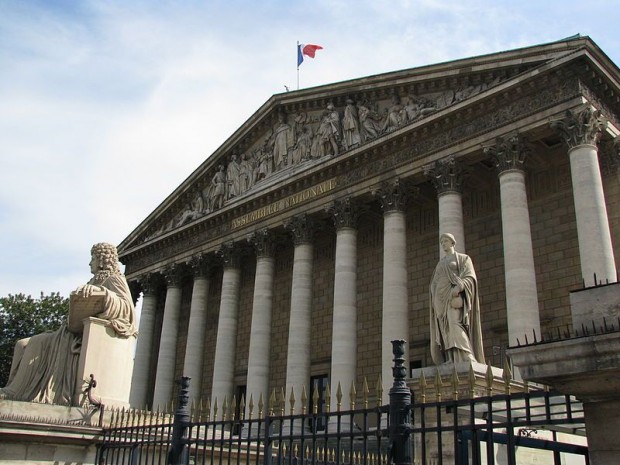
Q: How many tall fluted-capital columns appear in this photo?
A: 11